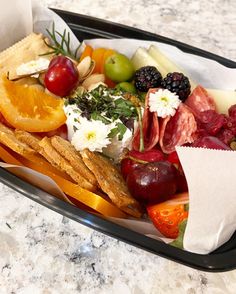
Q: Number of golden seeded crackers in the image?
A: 5